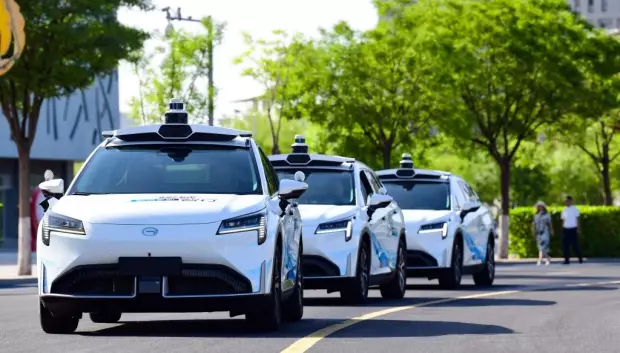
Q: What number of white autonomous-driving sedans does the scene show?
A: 3